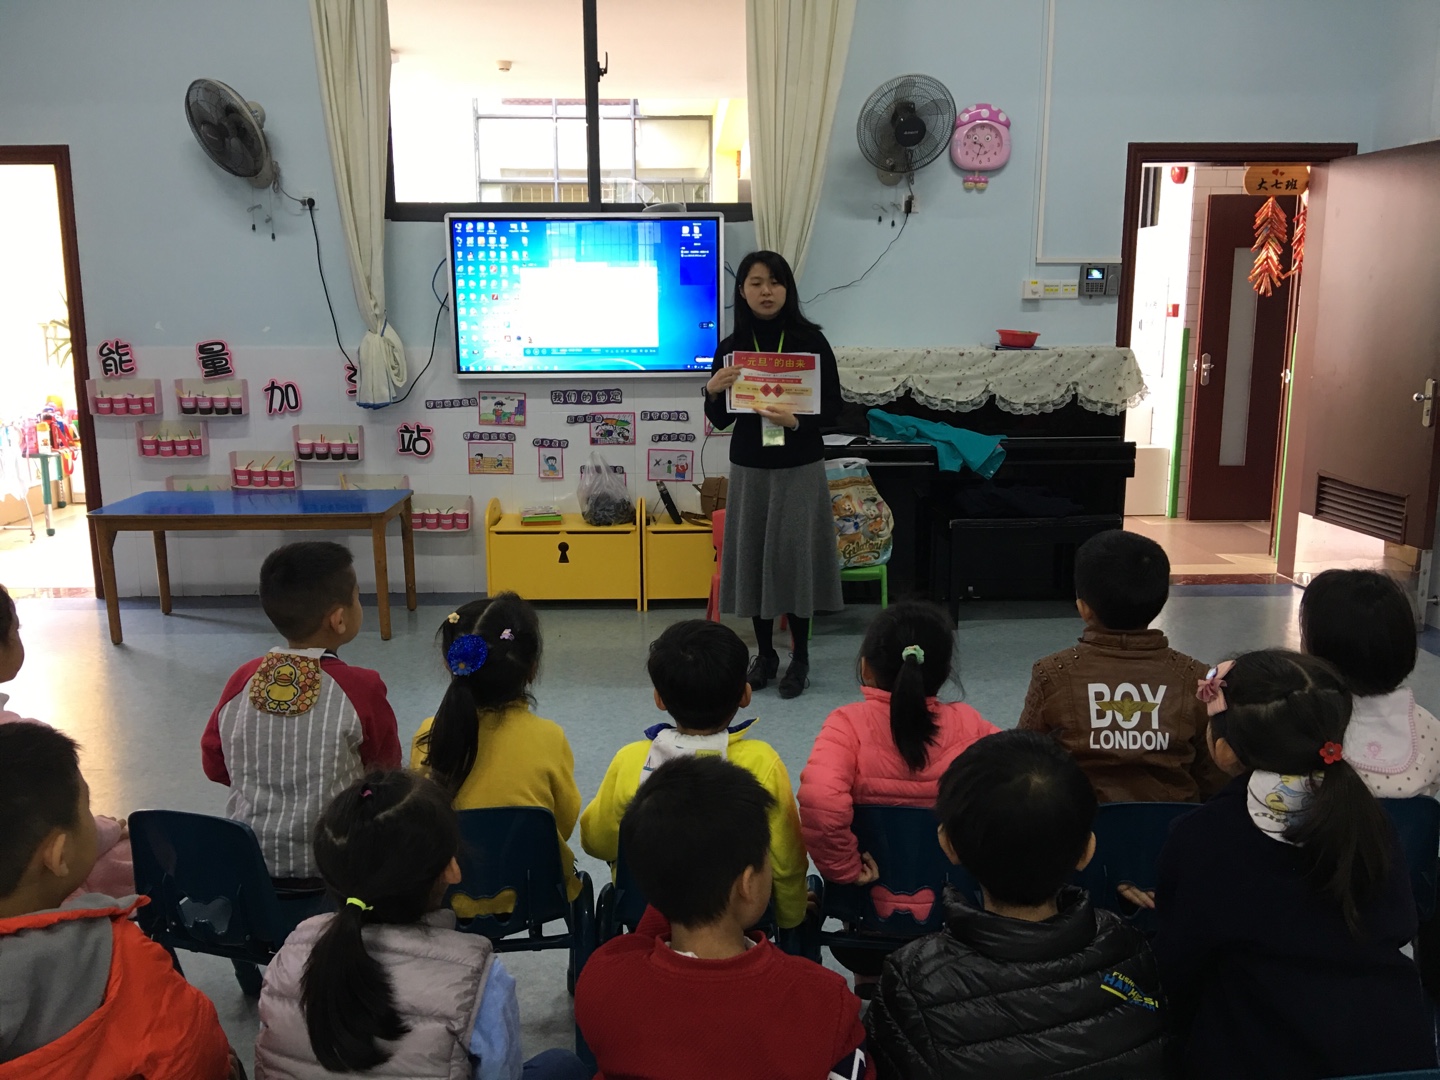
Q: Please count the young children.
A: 12